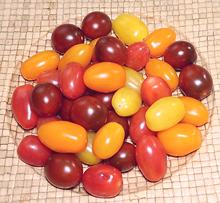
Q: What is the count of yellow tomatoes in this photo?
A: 5